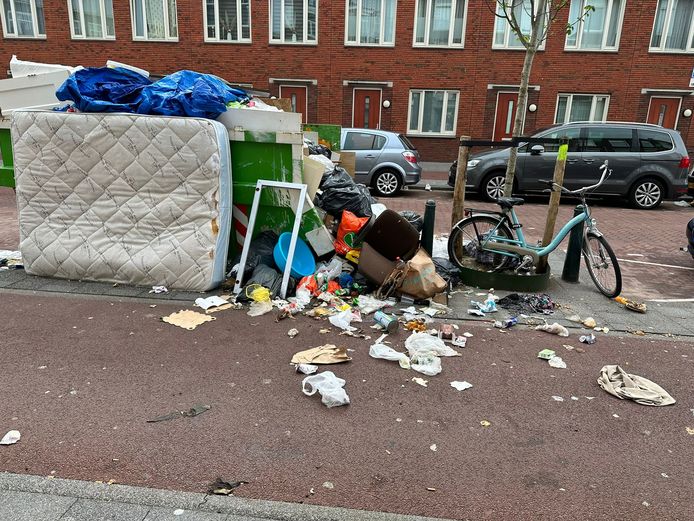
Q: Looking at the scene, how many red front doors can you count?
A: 4